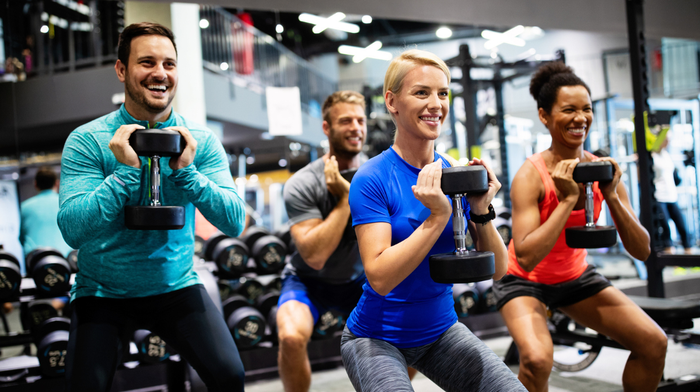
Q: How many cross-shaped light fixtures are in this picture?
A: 3